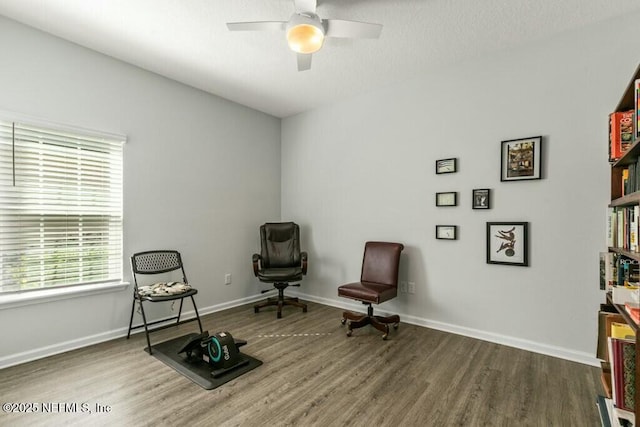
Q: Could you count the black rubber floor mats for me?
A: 1